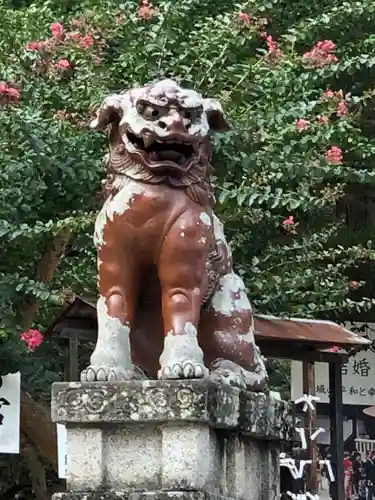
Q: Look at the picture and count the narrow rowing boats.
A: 0